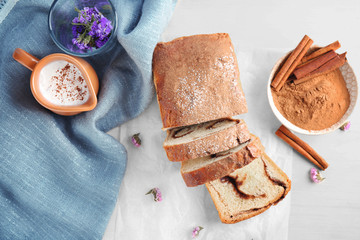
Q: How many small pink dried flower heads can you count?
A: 5